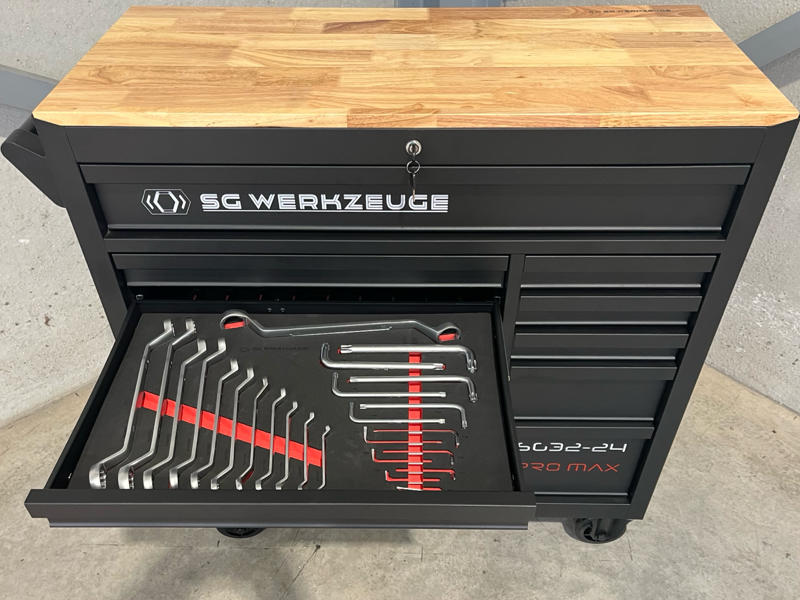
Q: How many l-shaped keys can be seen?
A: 13